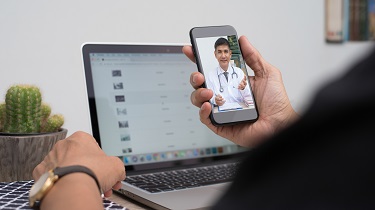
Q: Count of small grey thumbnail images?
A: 7